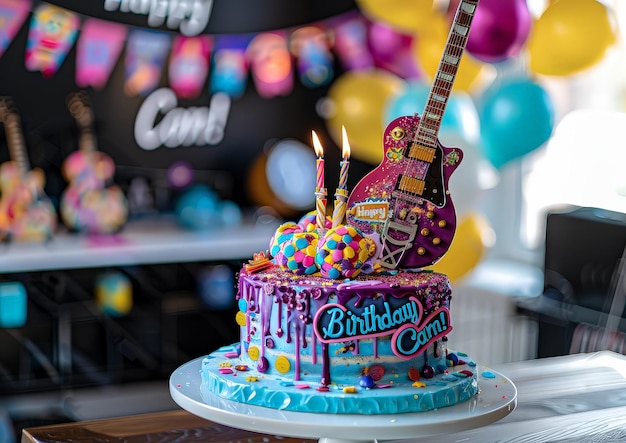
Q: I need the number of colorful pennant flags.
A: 9